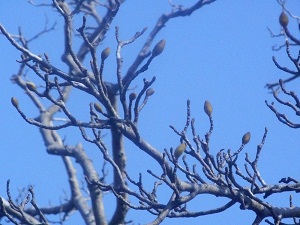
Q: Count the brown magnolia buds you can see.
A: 11